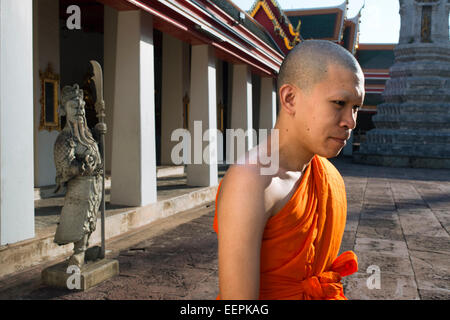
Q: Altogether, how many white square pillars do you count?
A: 5